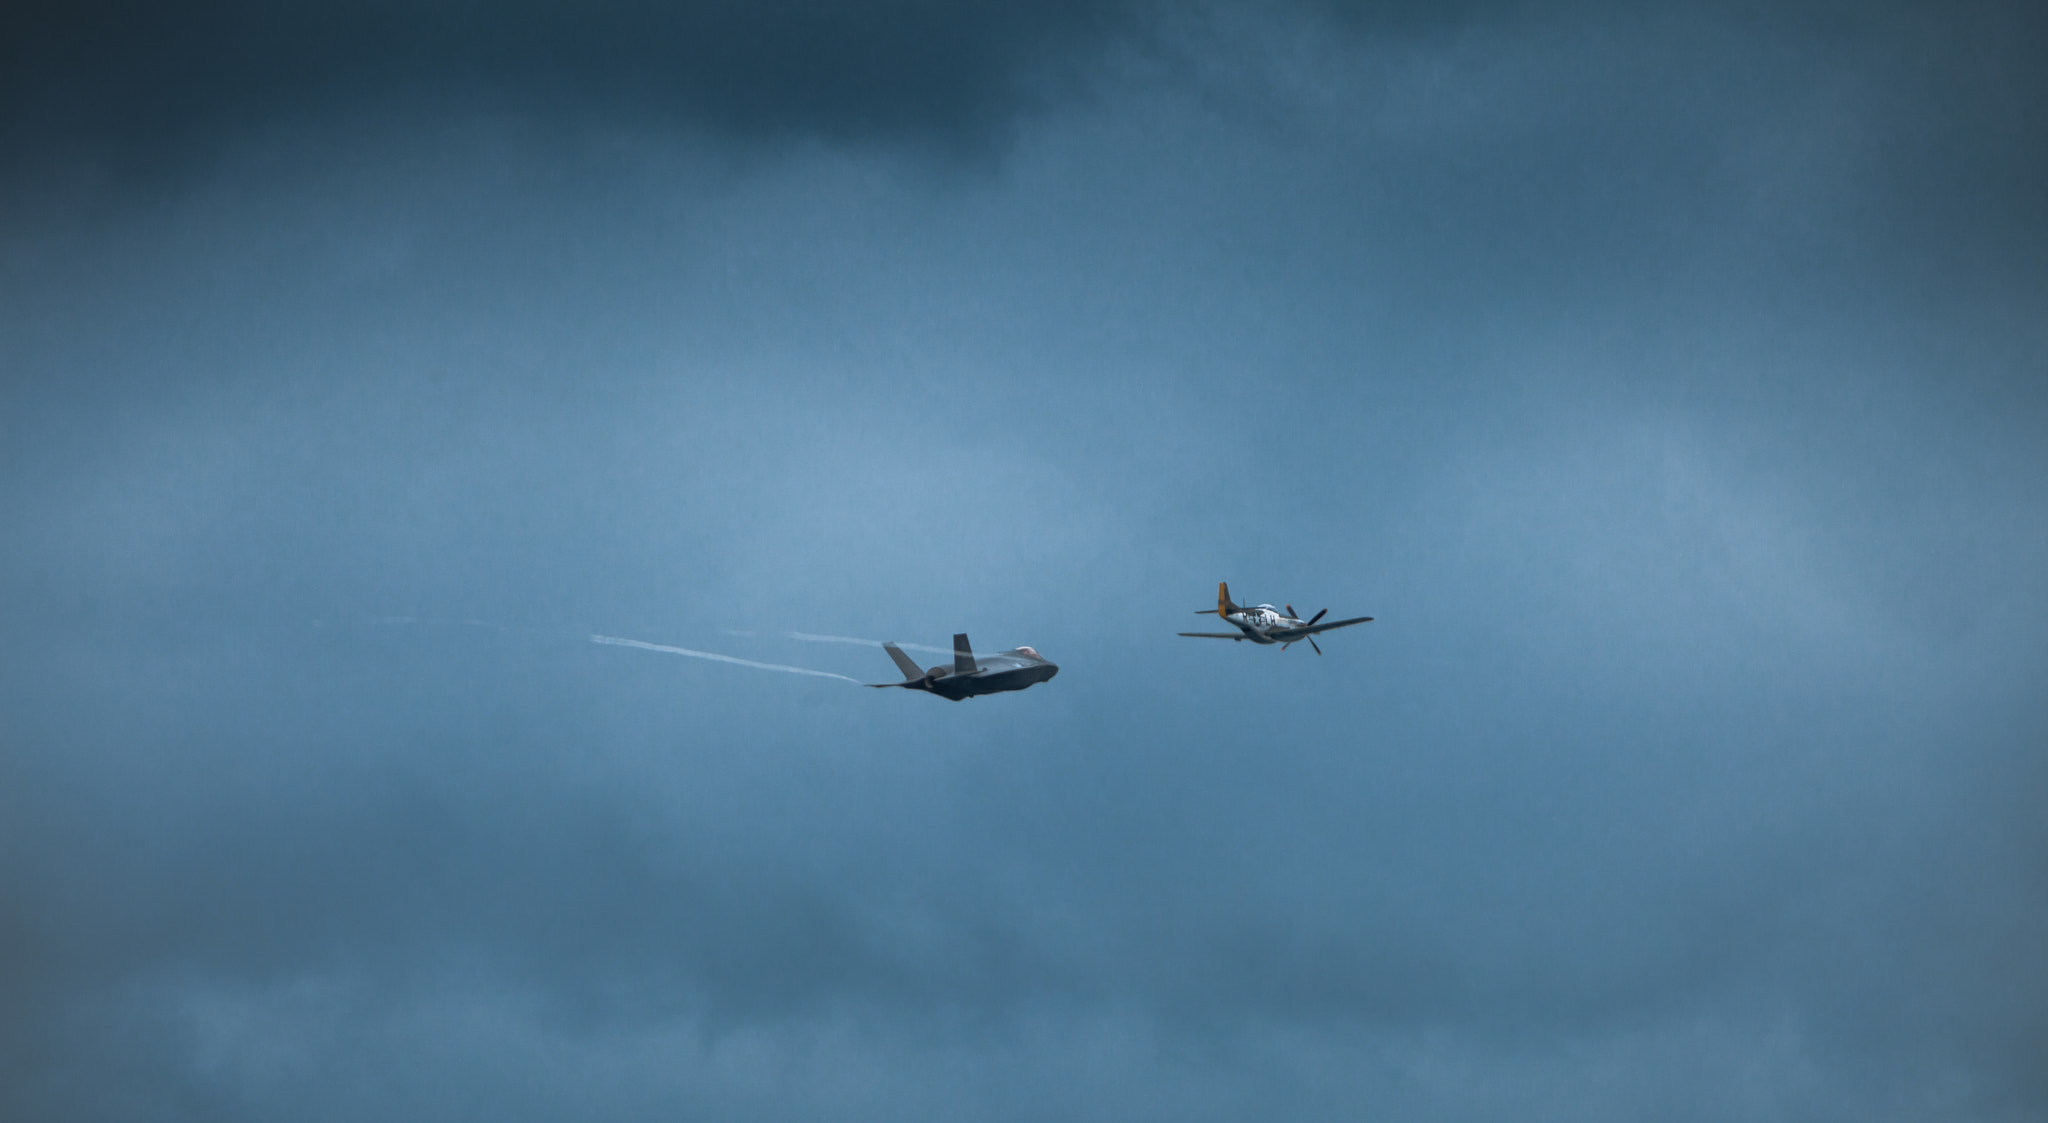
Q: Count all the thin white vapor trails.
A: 2